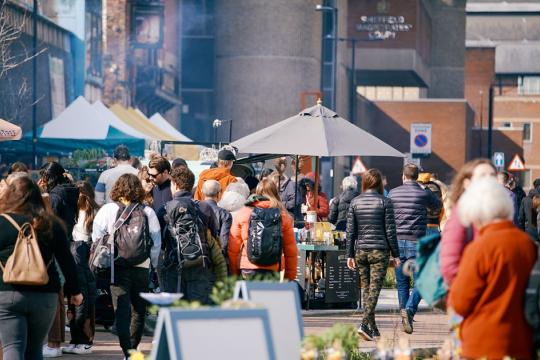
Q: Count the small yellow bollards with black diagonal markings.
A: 0